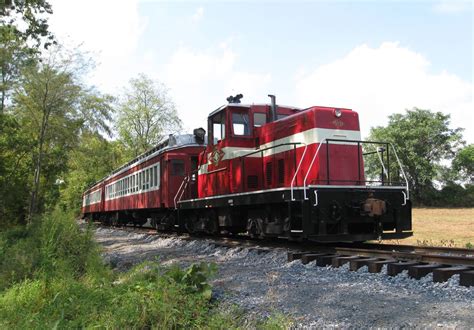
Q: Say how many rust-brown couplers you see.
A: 1